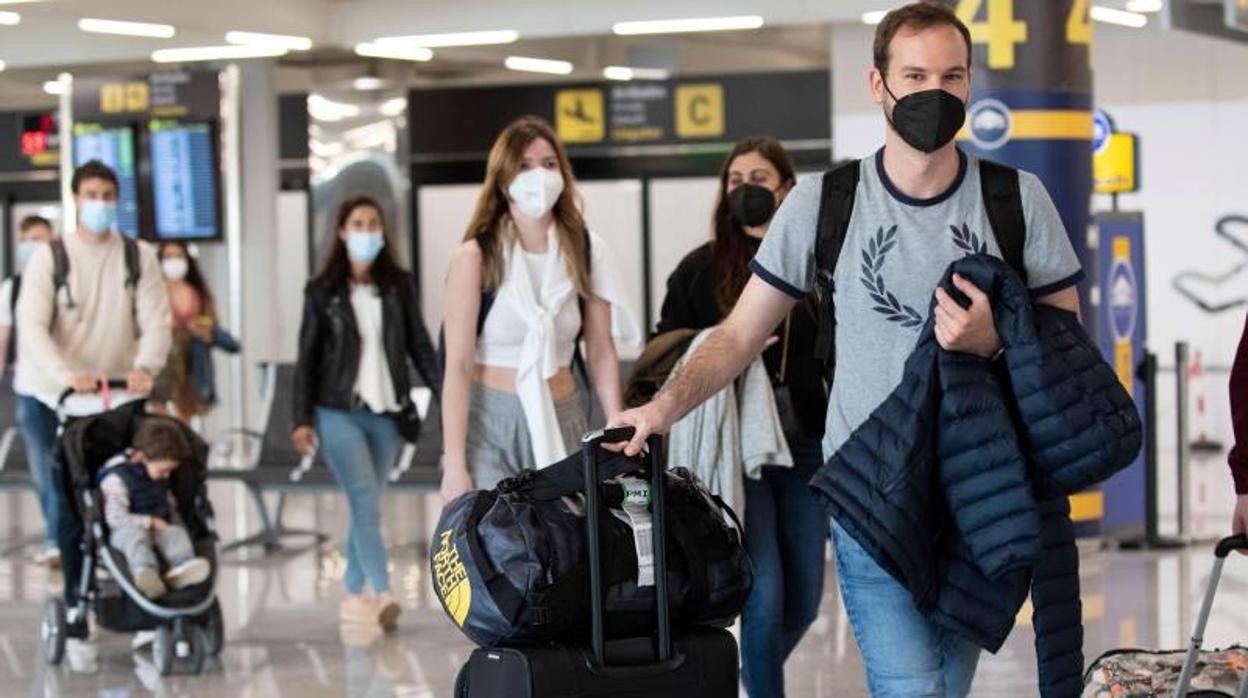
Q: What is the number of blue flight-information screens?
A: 2